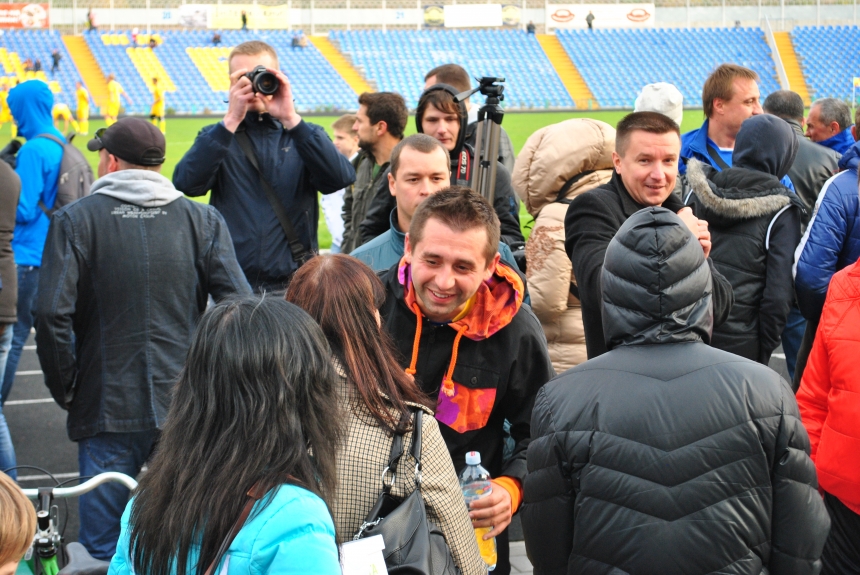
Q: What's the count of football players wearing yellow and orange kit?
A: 5